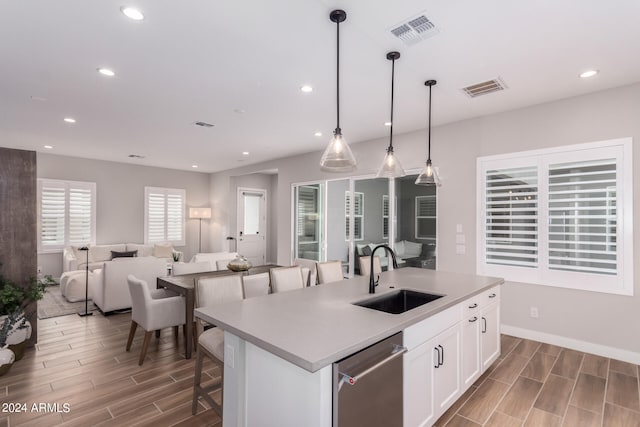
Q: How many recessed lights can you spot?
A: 10